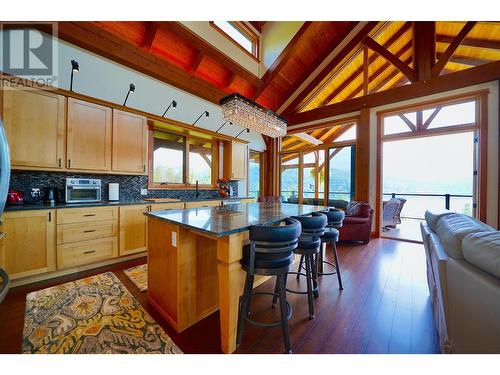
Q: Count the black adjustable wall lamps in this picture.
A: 6